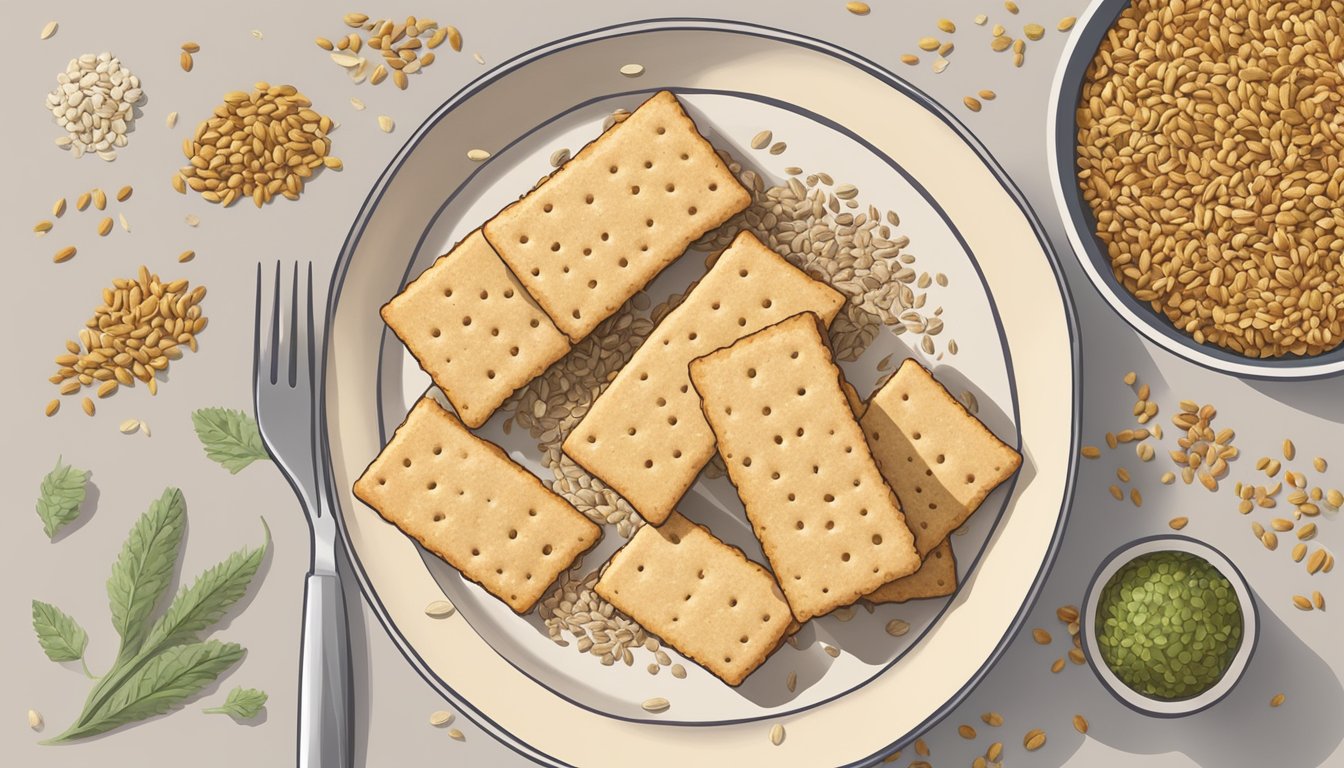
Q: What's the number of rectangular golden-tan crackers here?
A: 8